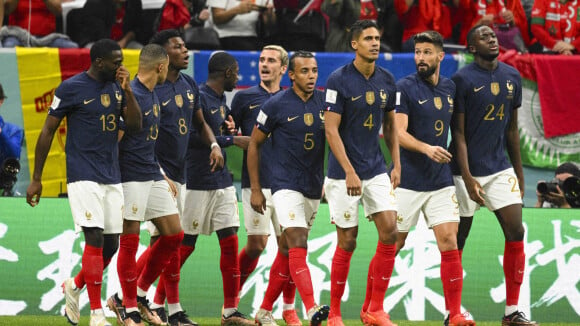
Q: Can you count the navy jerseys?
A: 9